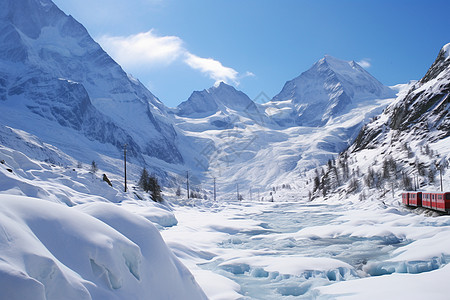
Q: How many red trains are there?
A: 1